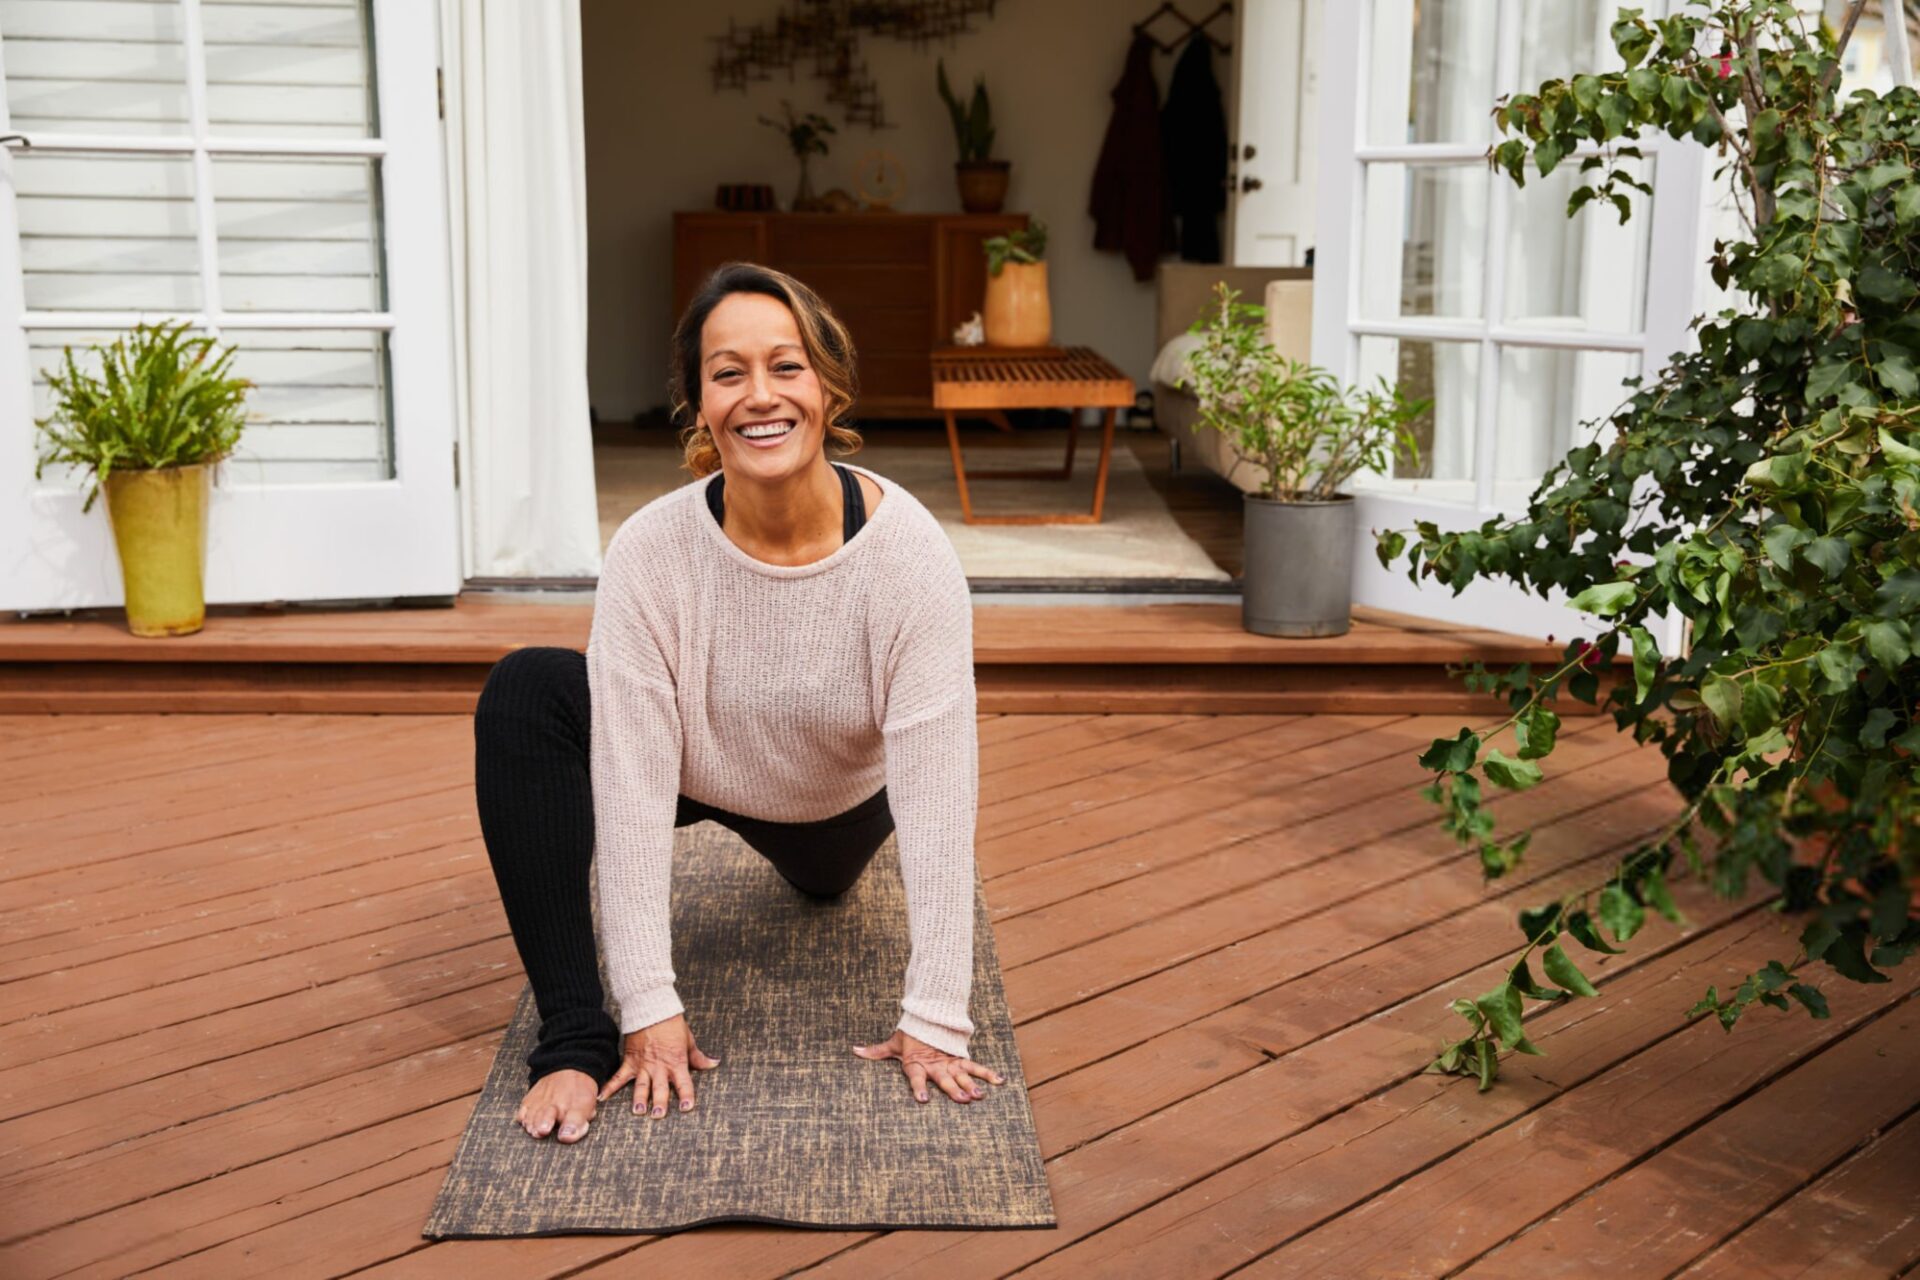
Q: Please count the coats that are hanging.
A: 2